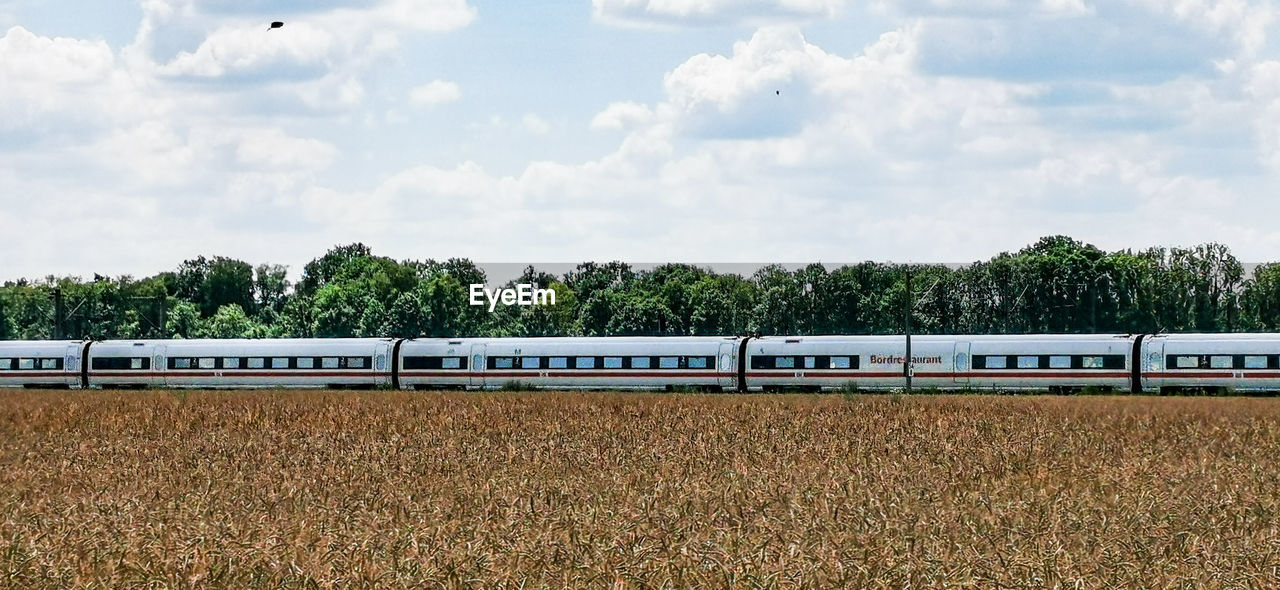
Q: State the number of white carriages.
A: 5